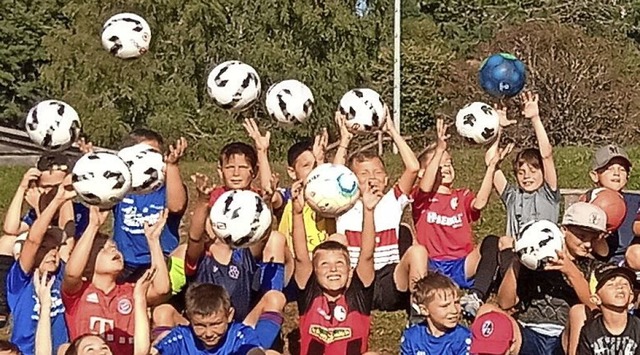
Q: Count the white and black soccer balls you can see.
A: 10